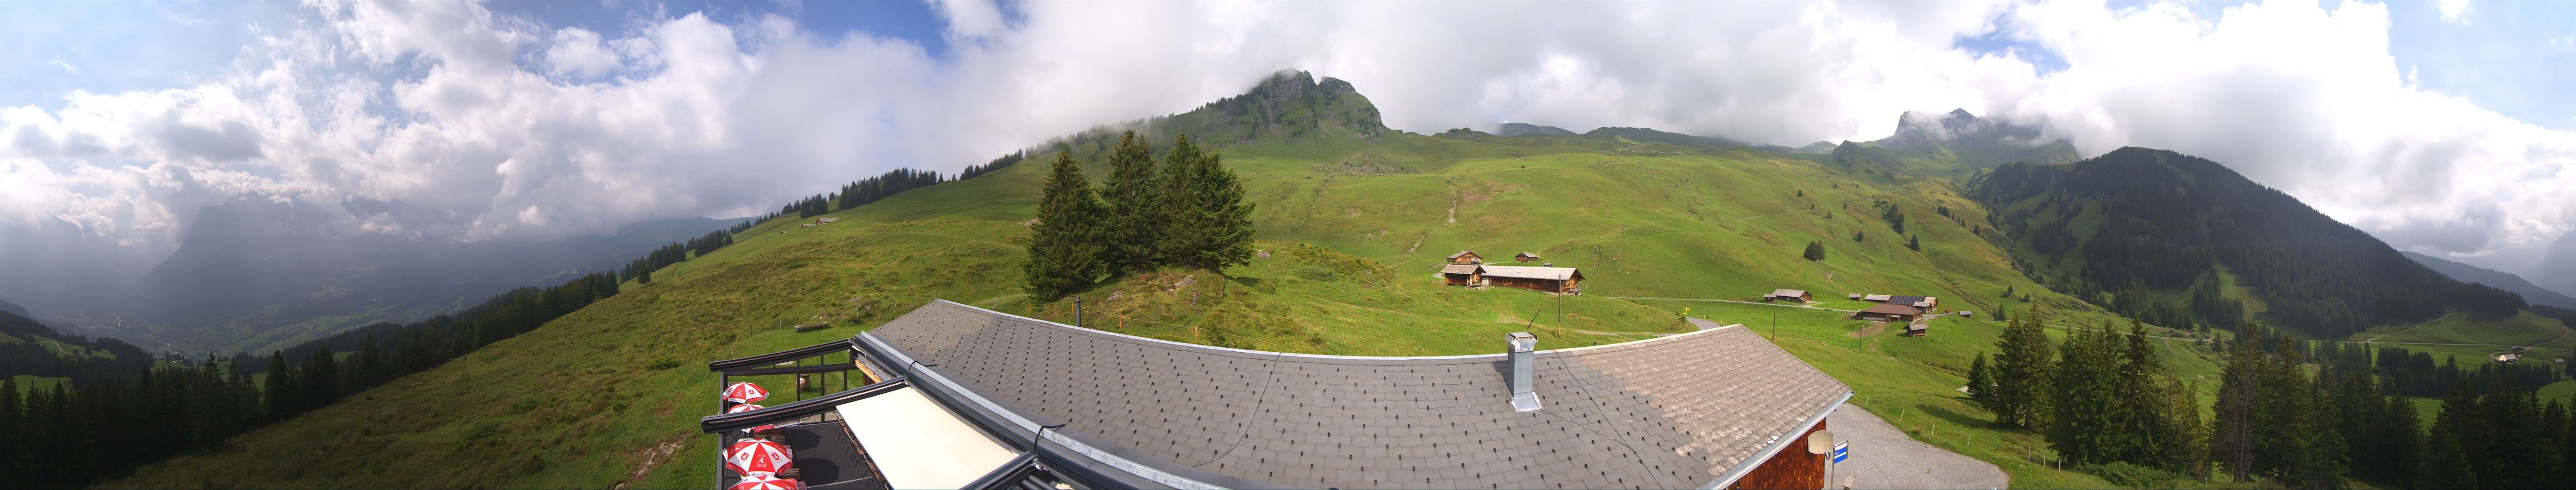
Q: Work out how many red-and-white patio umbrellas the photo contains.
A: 4